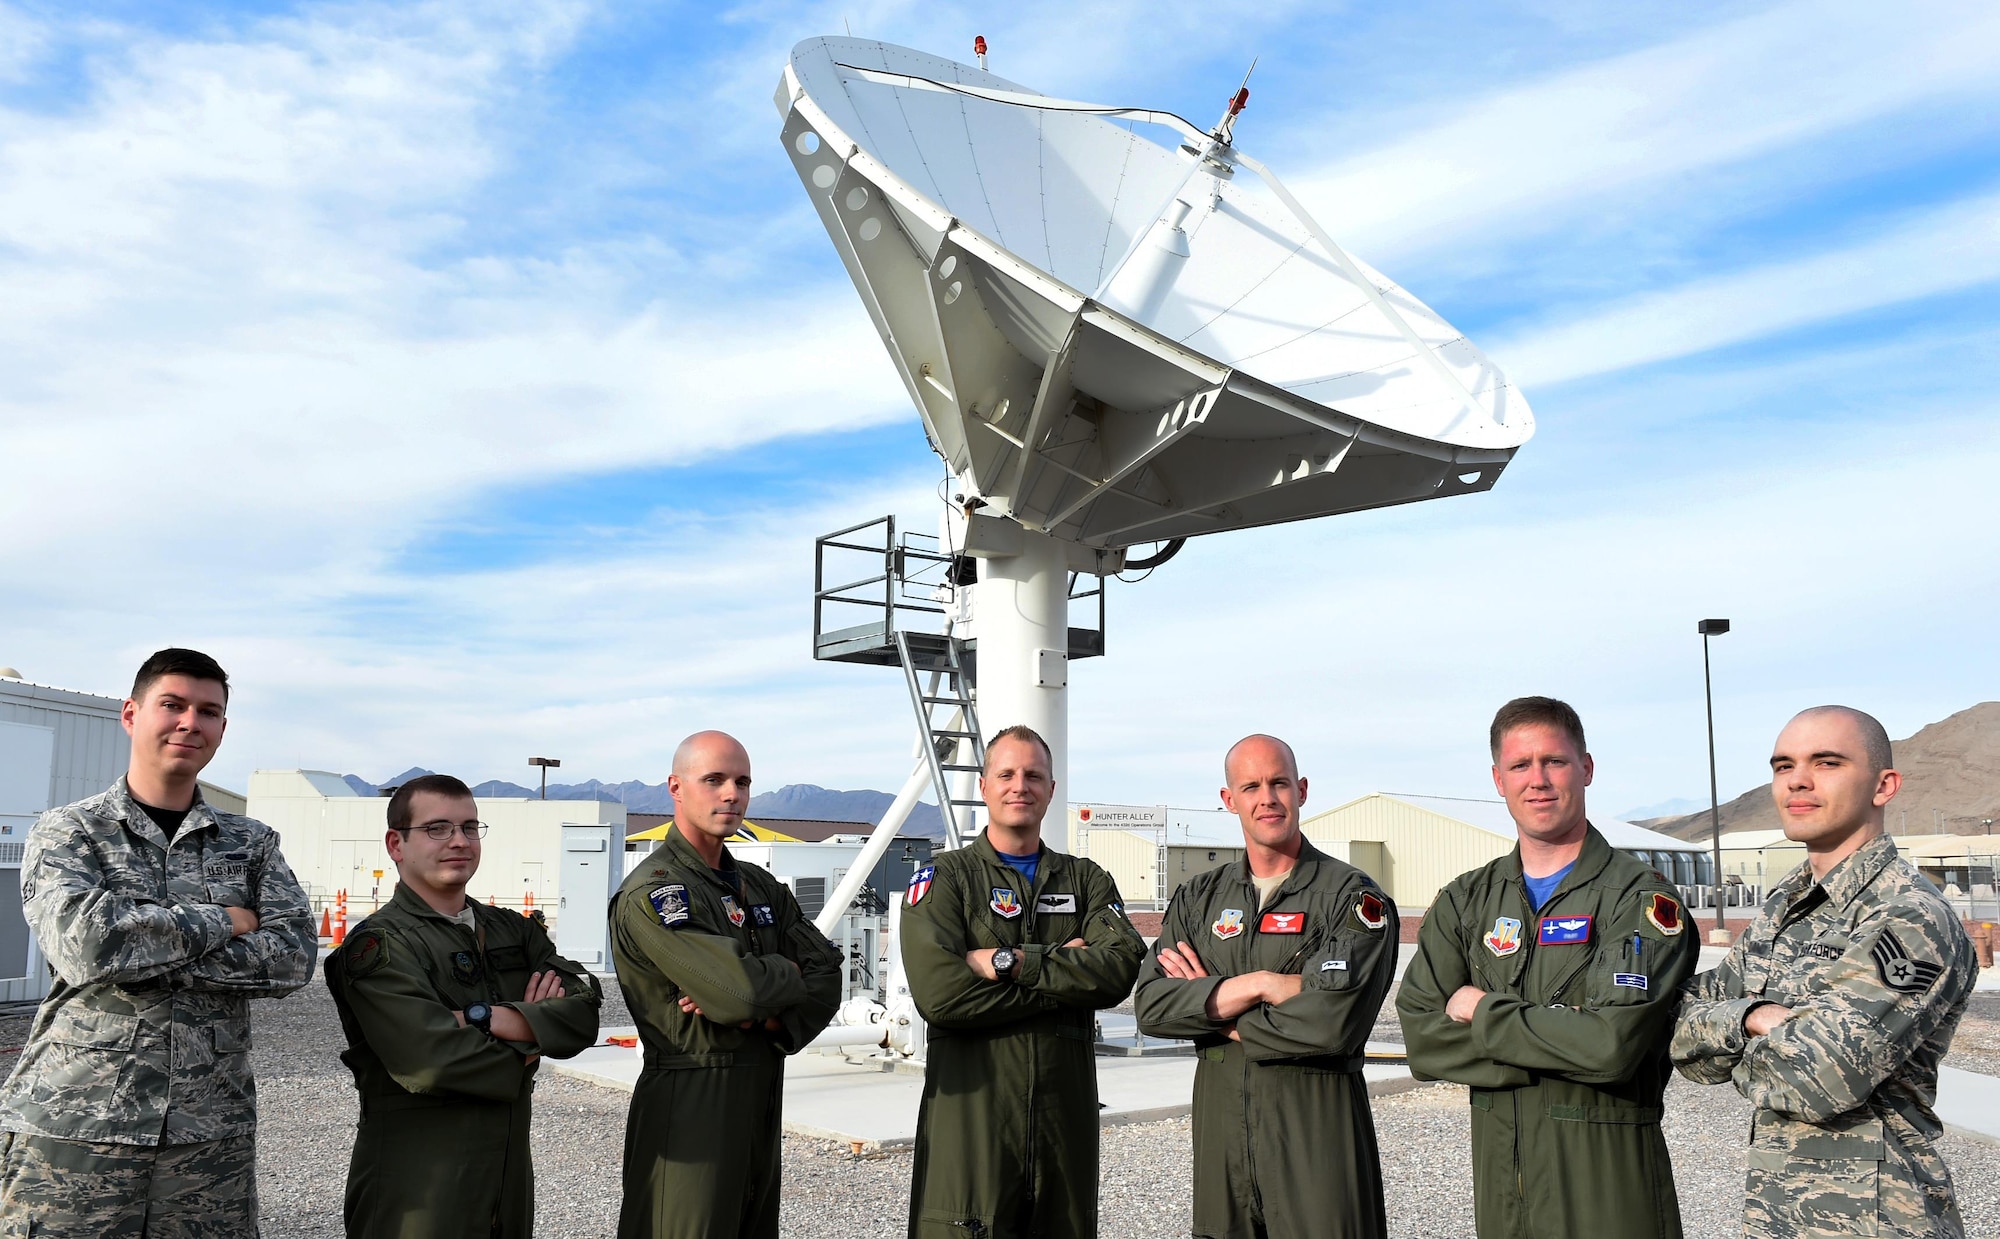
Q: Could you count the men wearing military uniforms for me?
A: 7